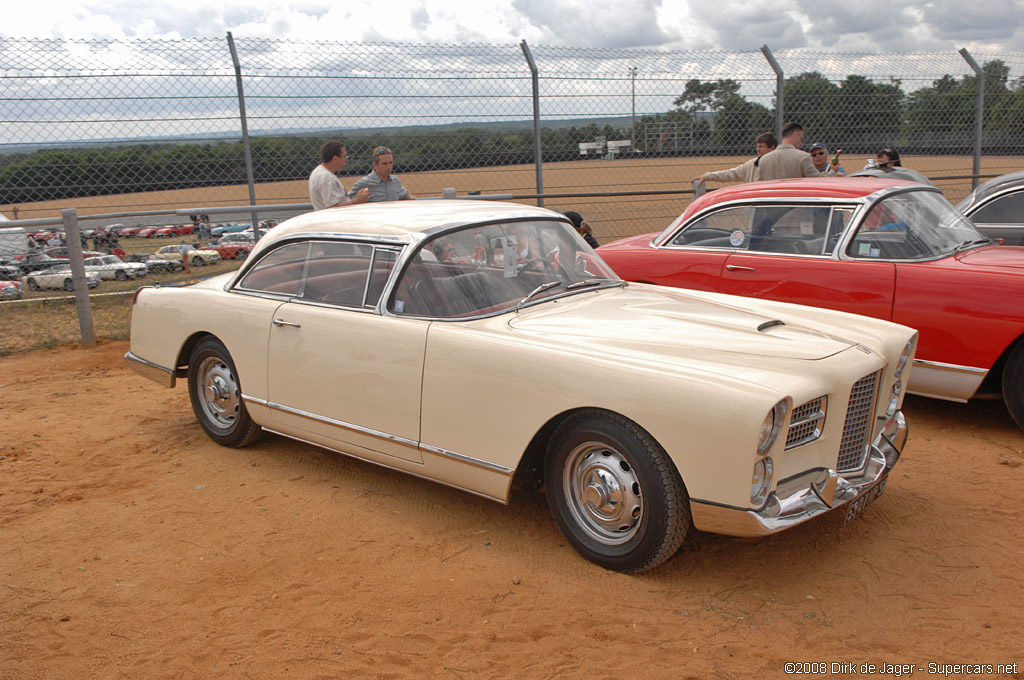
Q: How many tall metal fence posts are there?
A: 4